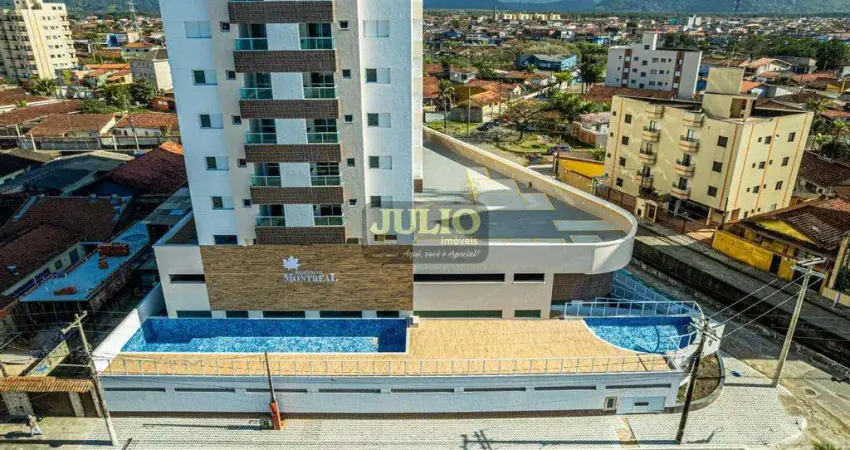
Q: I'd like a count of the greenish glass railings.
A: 10